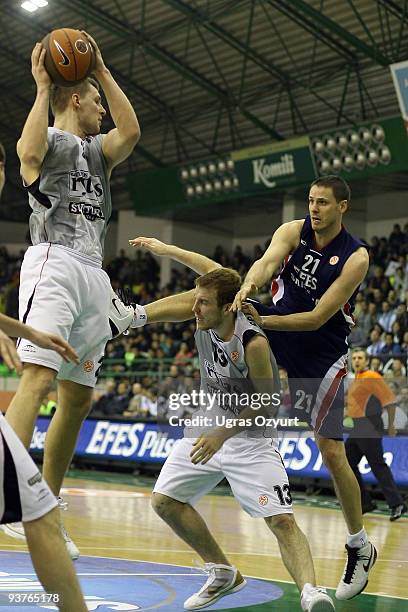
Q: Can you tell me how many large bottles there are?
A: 0